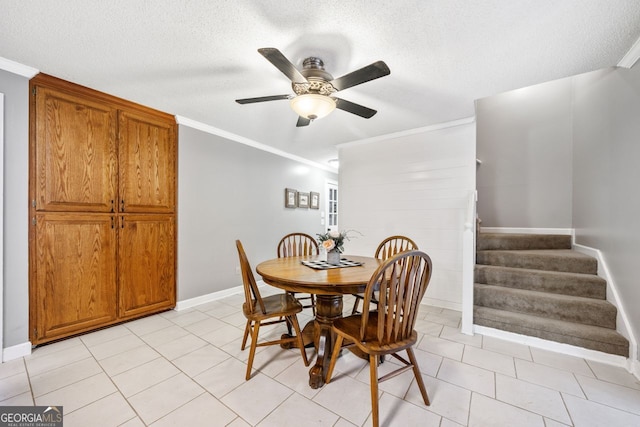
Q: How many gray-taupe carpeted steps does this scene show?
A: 5